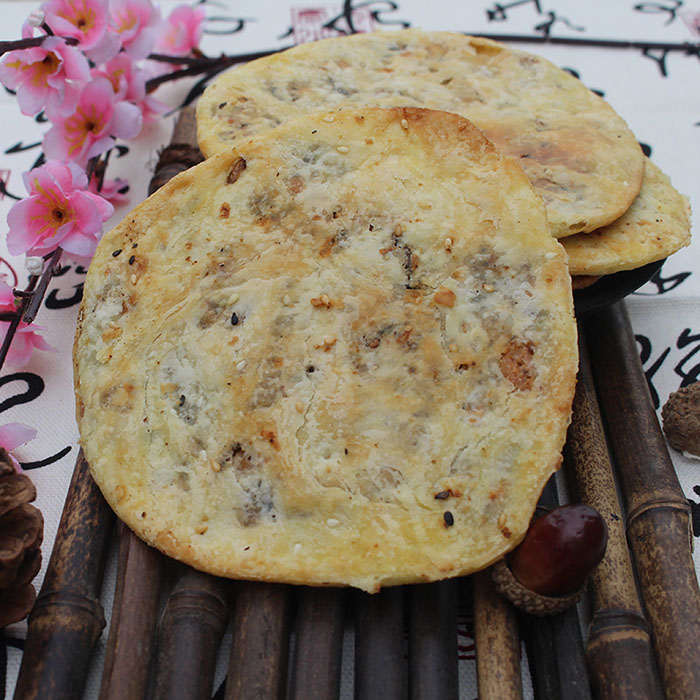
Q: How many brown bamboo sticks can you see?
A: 11